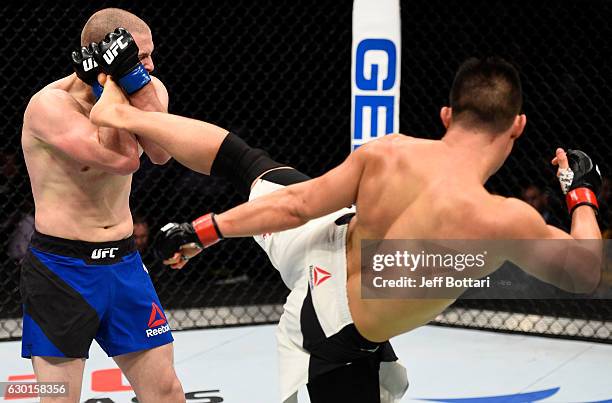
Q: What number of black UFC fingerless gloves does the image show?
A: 4